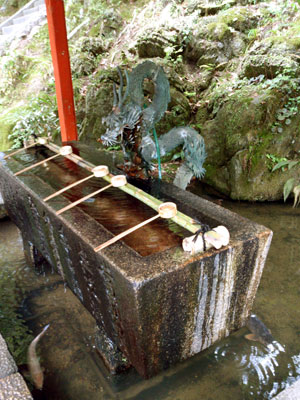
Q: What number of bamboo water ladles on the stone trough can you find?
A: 5